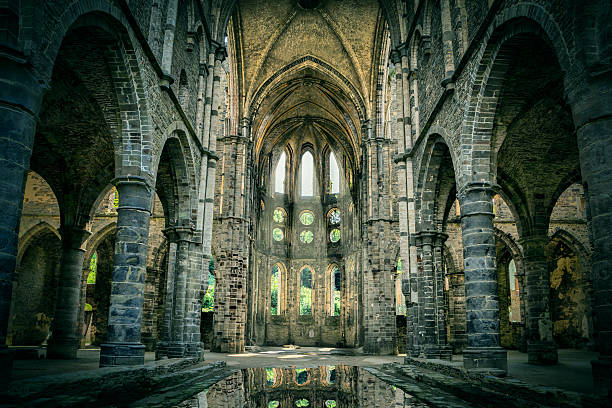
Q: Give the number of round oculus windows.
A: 6